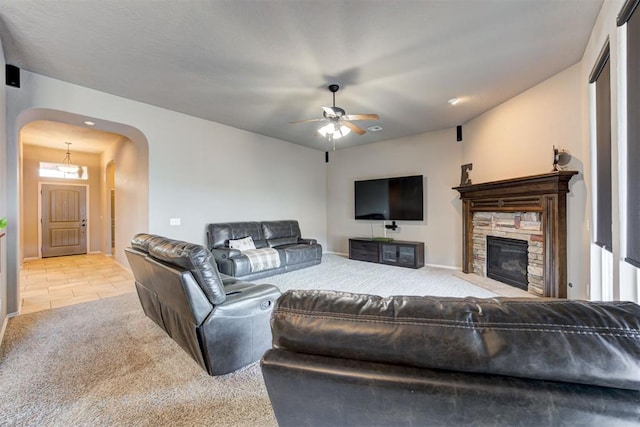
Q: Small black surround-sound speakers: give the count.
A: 3